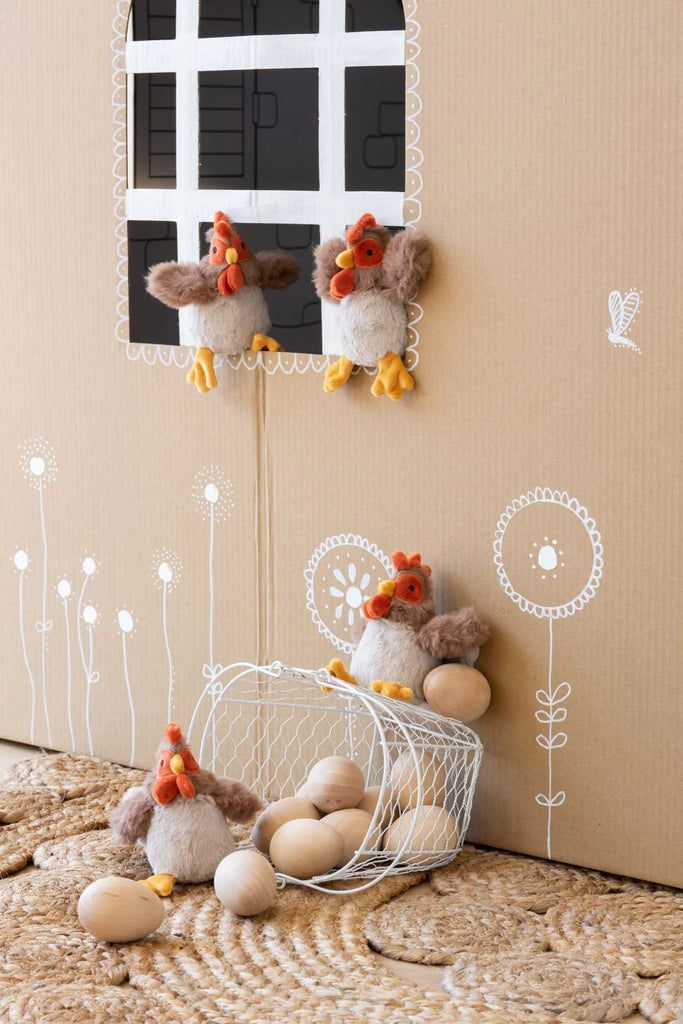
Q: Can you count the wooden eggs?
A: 11